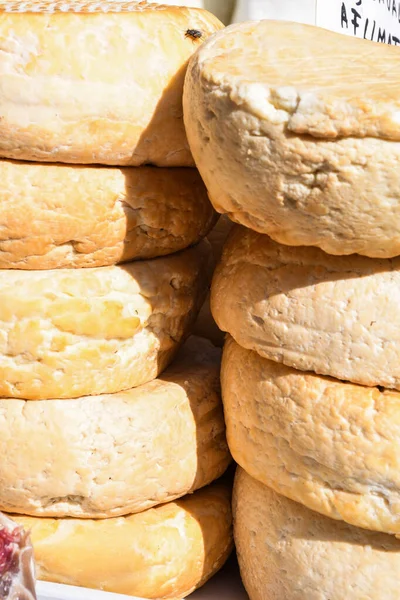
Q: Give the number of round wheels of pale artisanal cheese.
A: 9